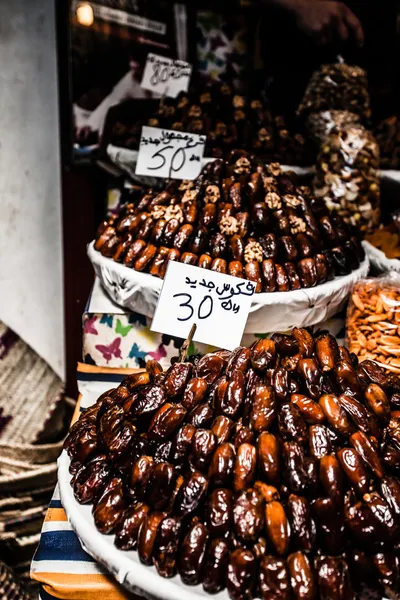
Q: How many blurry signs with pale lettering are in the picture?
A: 1